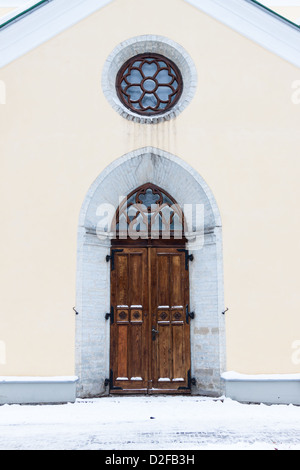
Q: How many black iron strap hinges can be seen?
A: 6